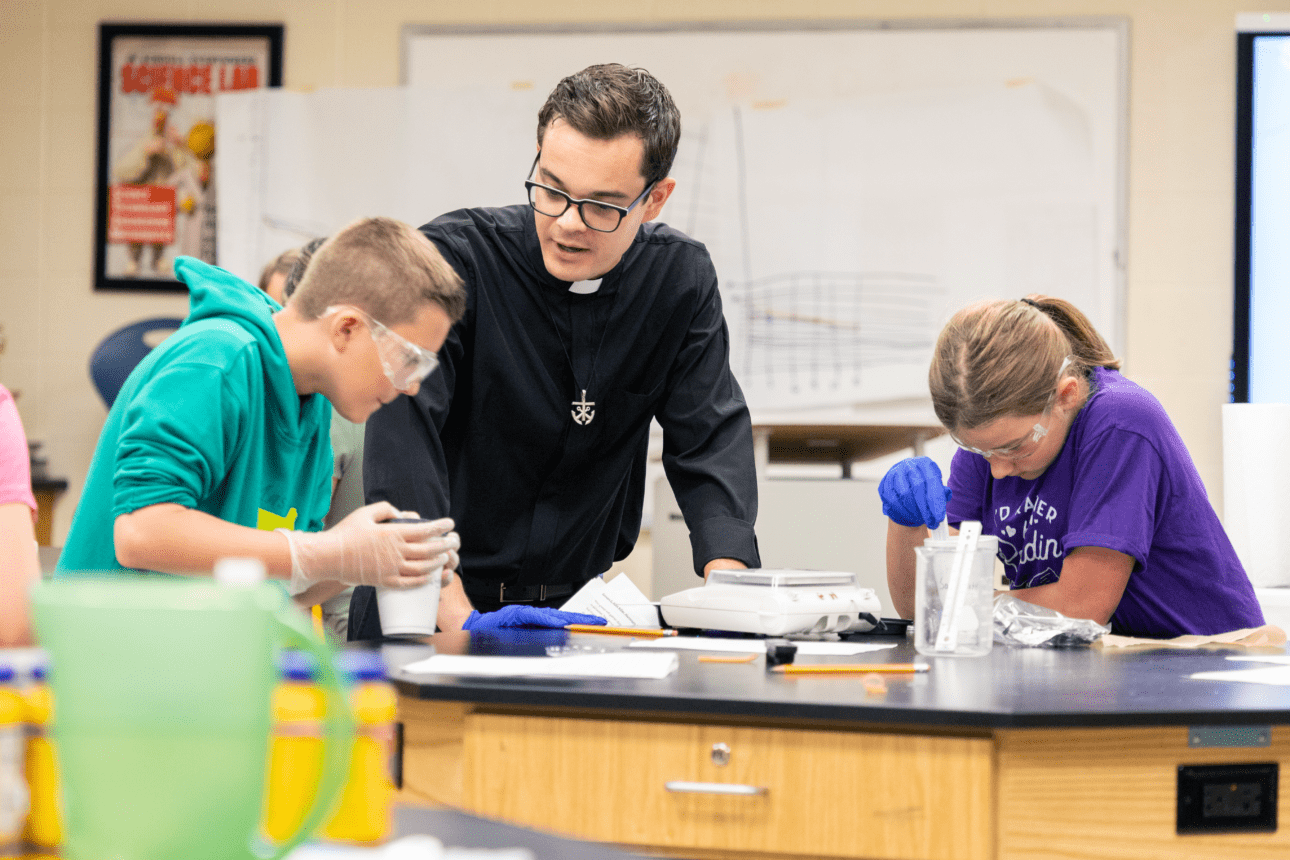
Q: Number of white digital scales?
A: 1